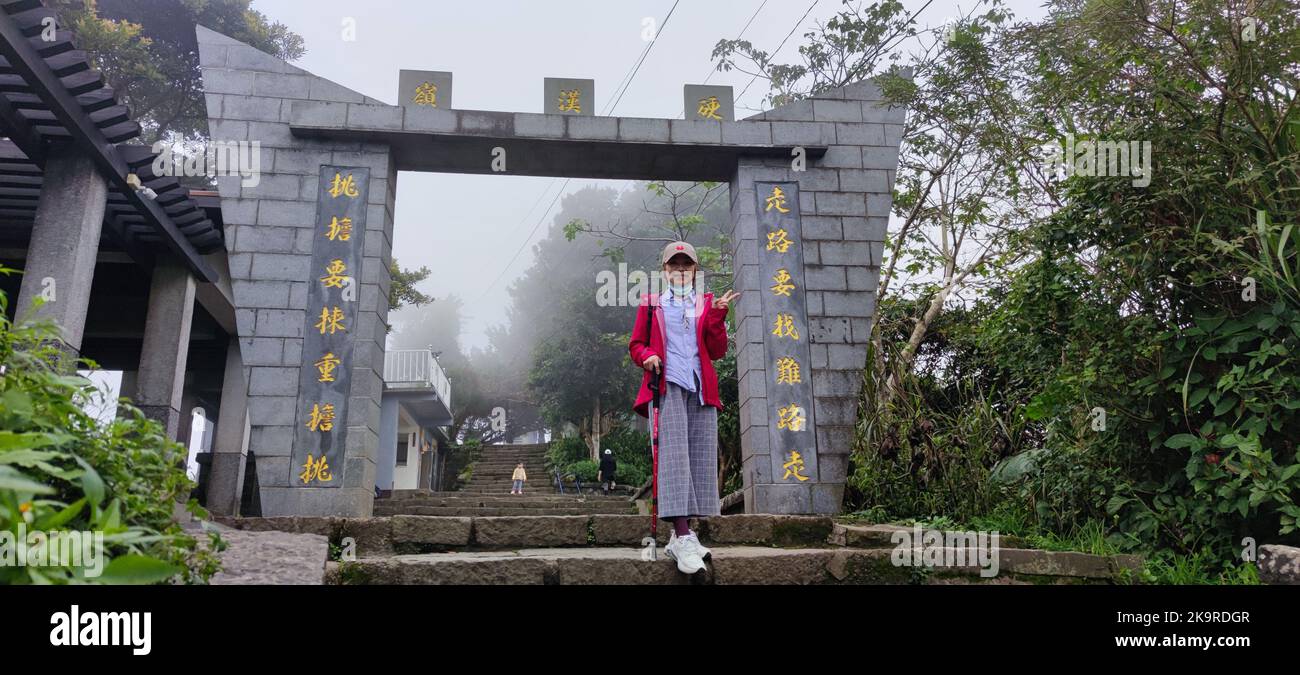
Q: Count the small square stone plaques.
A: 3